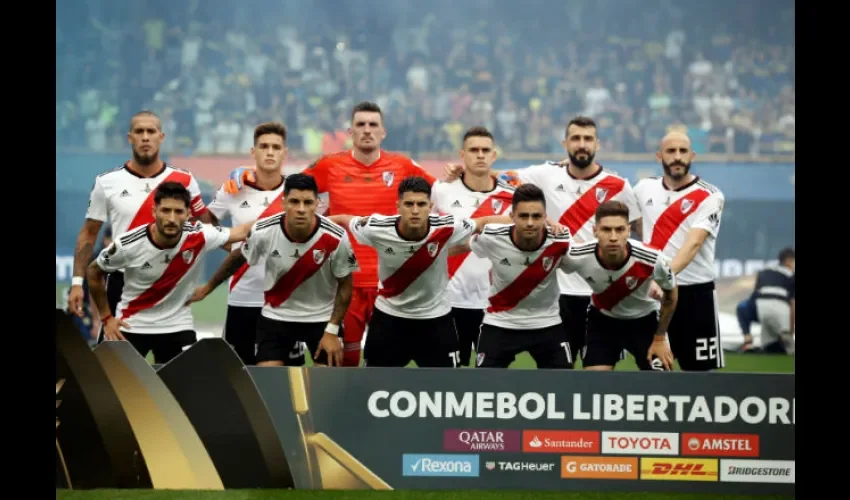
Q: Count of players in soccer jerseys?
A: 11